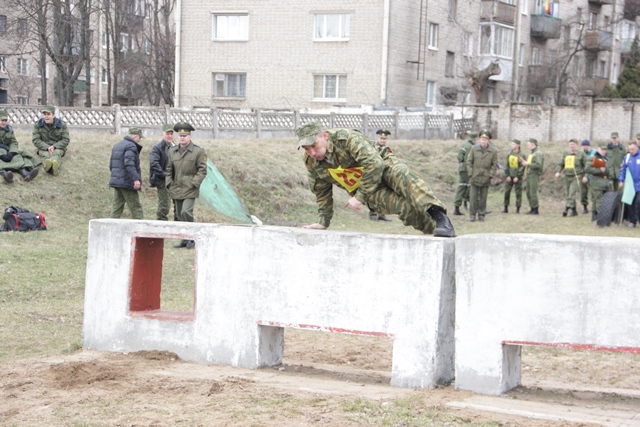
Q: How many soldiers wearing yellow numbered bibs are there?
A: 4